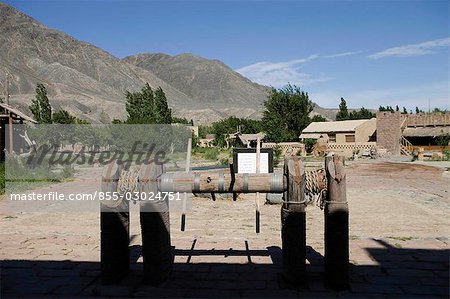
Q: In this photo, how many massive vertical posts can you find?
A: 4